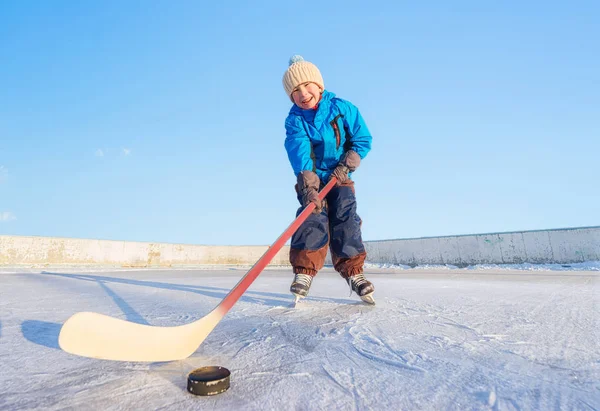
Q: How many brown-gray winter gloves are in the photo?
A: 2